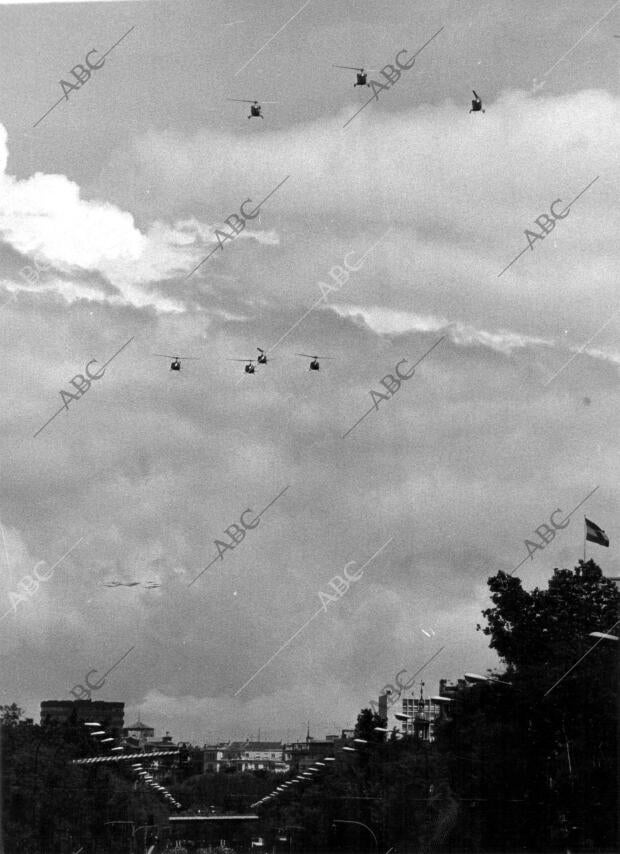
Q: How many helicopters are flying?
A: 7